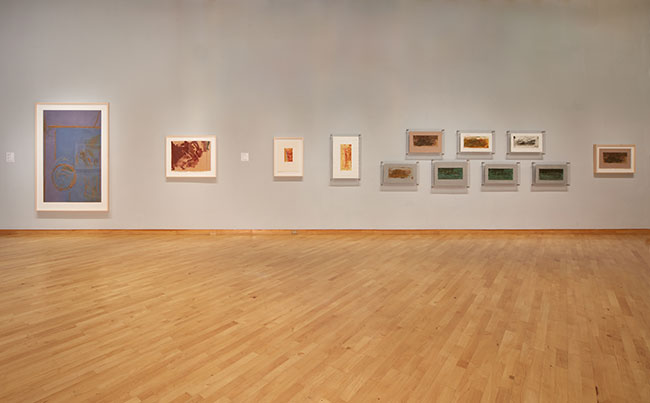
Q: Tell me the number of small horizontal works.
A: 8